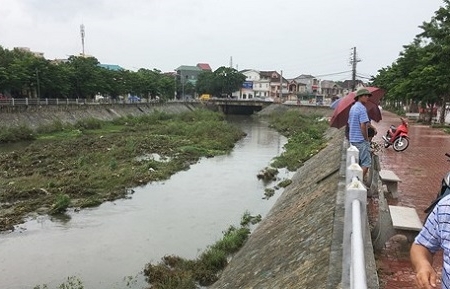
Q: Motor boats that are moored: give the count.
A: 0